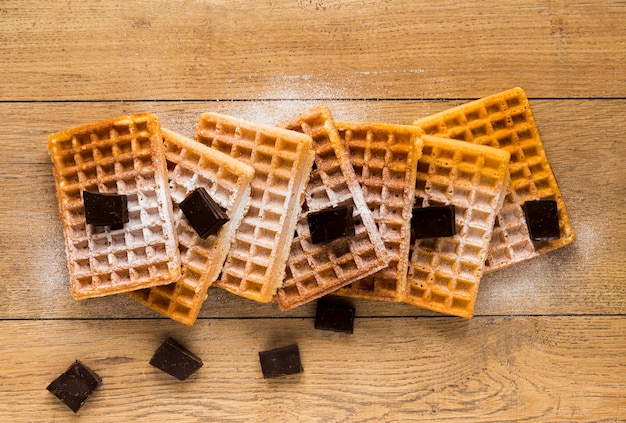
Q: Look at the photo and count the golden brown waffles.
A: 7